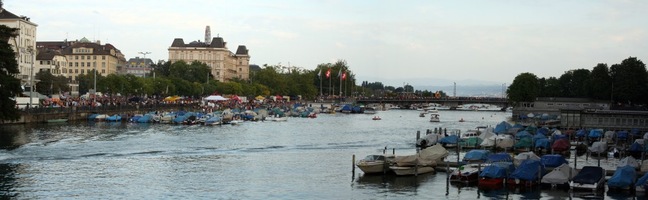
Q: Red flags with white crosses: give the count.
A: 2